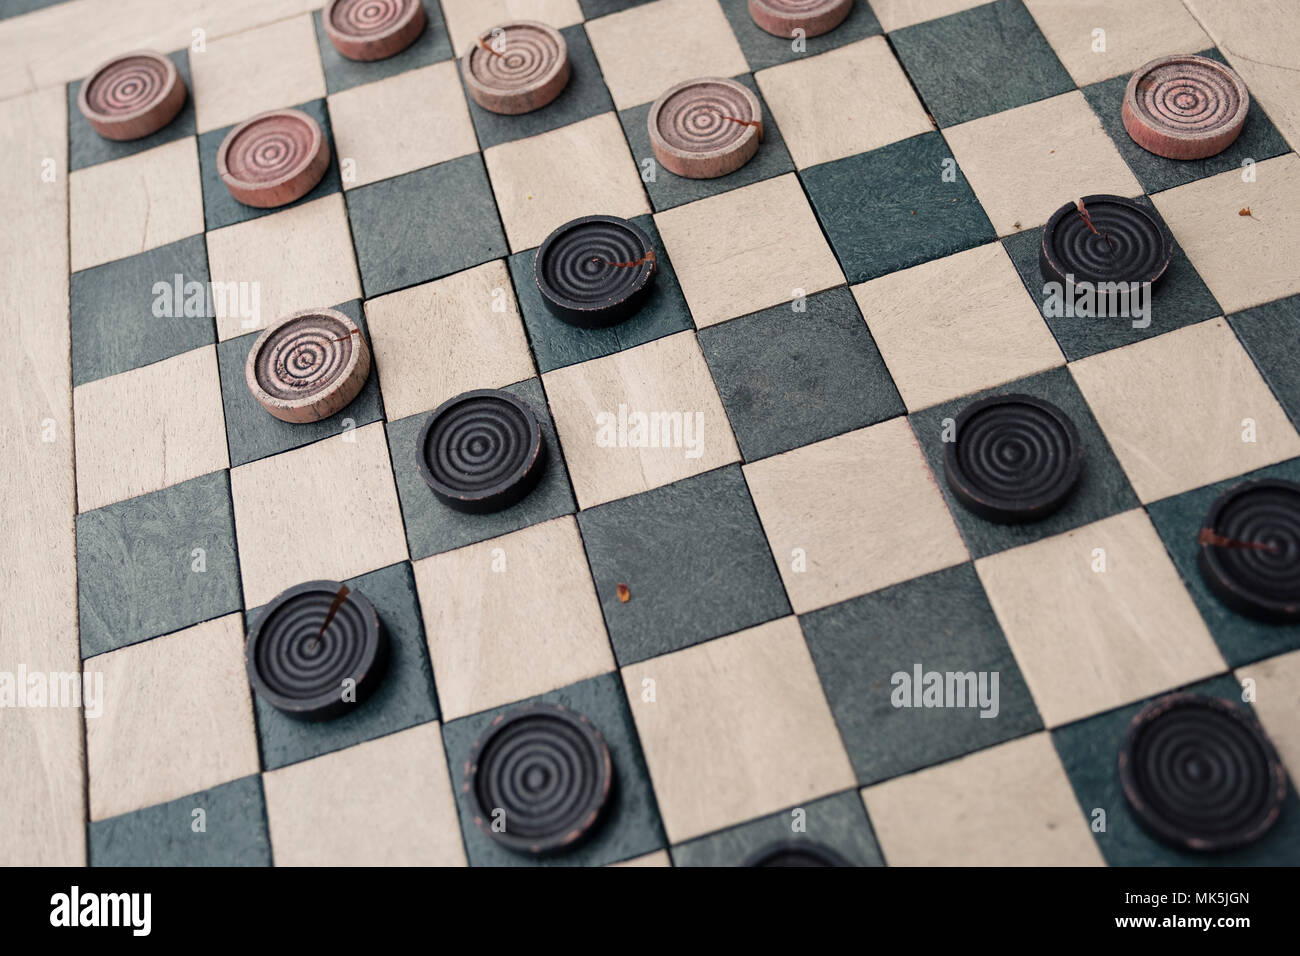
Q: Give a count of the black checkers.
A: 9